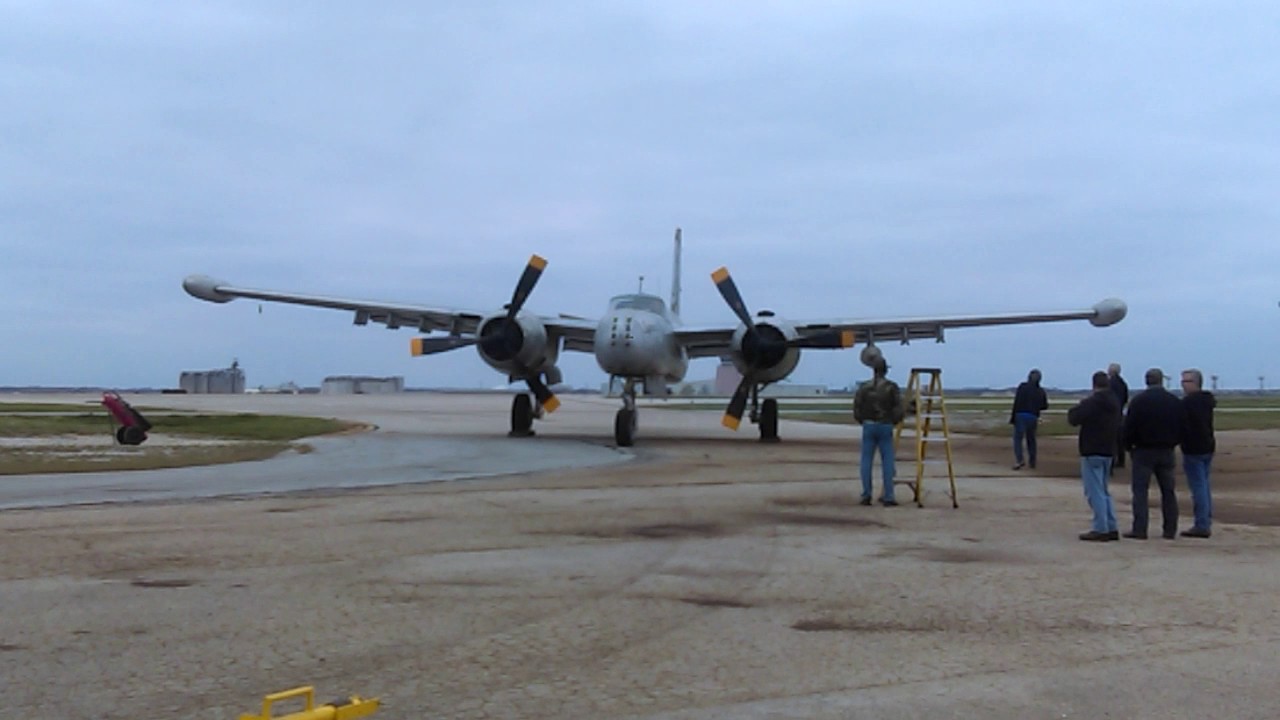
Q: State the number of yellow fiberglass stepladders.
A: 1